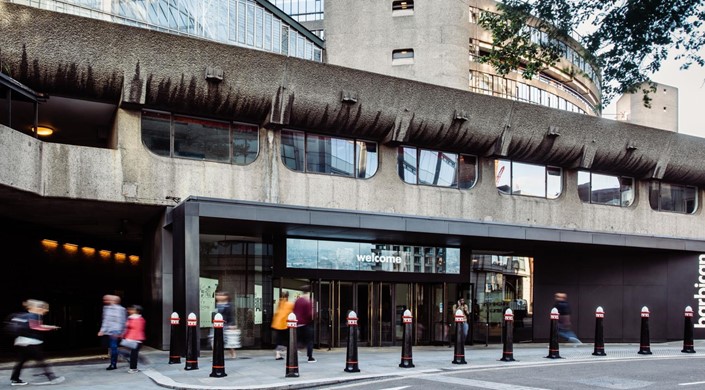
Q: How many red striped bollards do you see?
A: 12